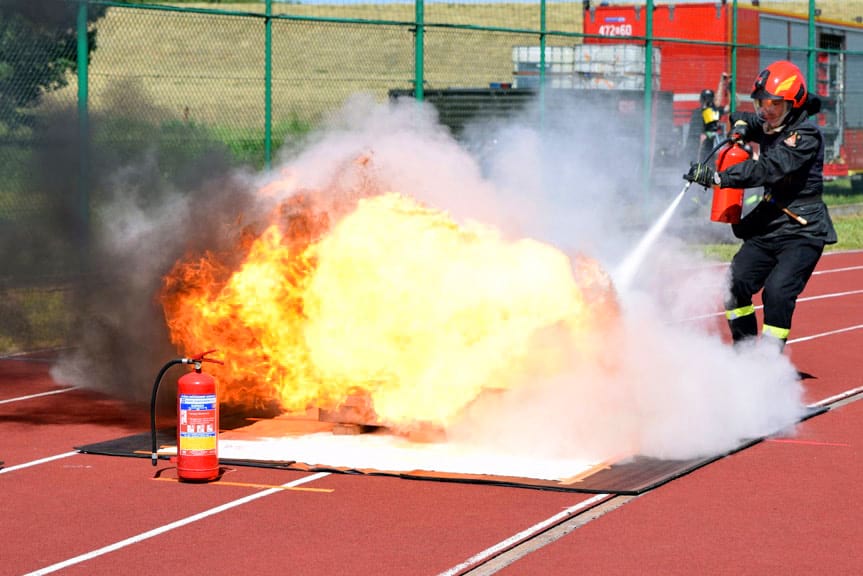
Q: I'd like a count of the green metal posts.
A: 7